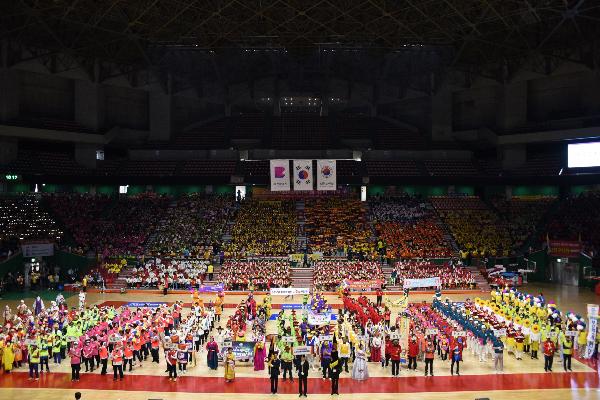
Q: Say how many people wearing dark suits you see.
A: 3